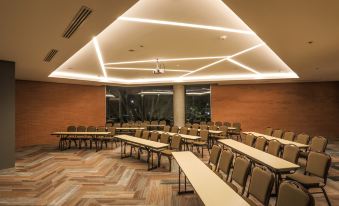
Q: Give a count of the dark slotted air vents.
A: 2